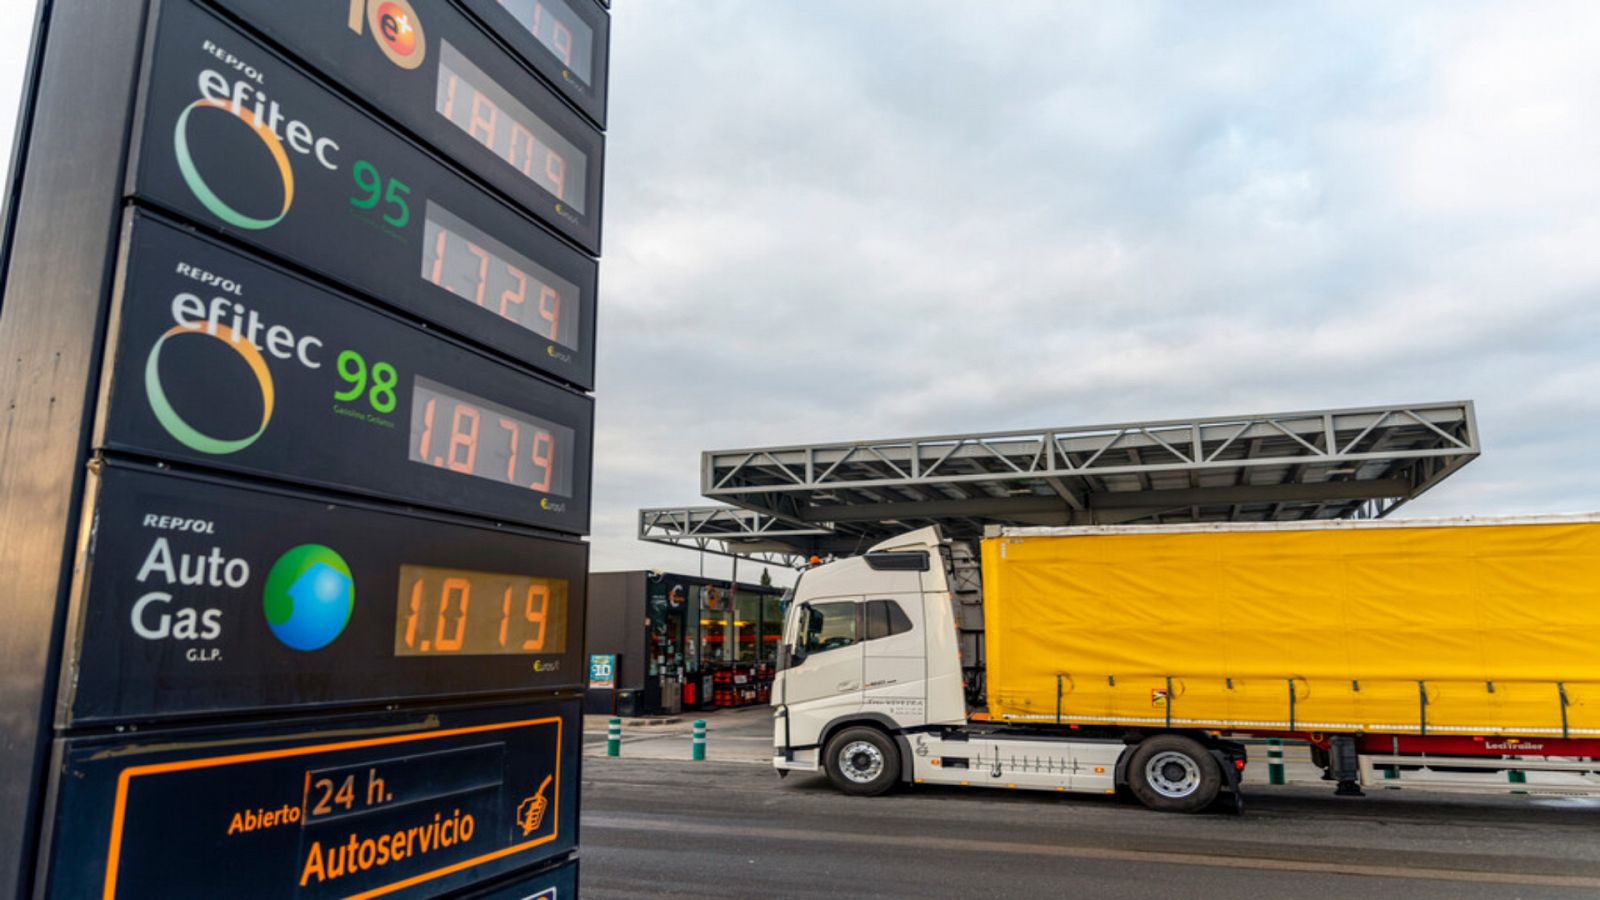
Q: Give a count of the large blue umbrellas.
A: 0